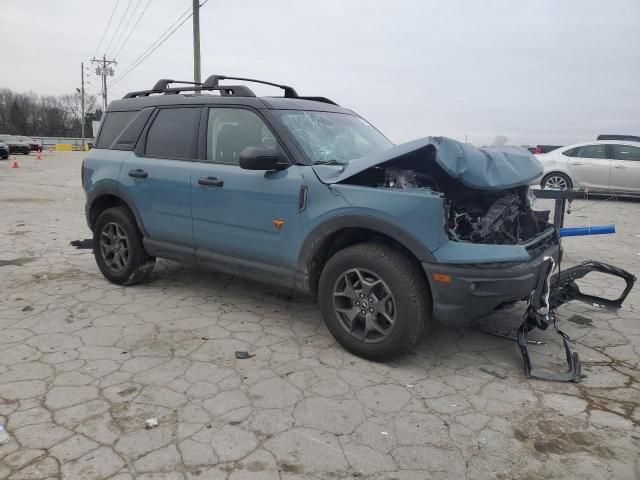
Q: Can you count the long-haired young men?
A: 0